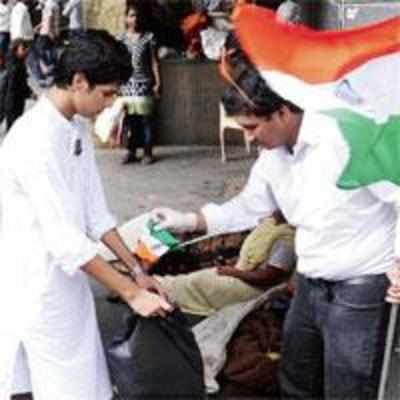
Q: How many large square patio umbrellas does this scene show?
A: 0